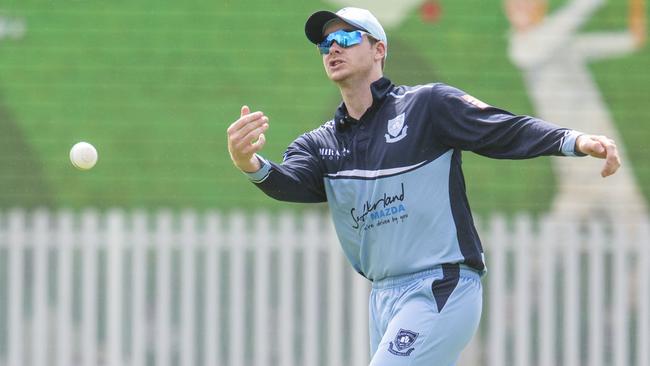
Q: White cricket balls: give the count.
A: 1